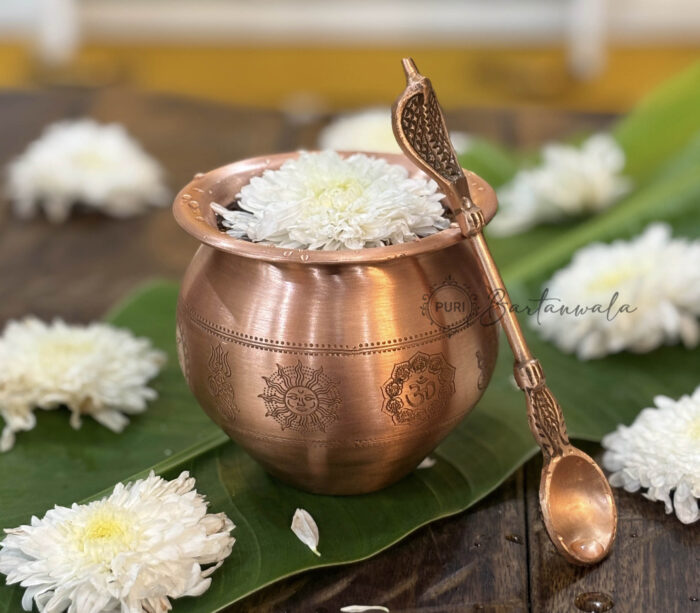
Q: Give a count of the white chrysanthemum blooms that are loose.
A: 7